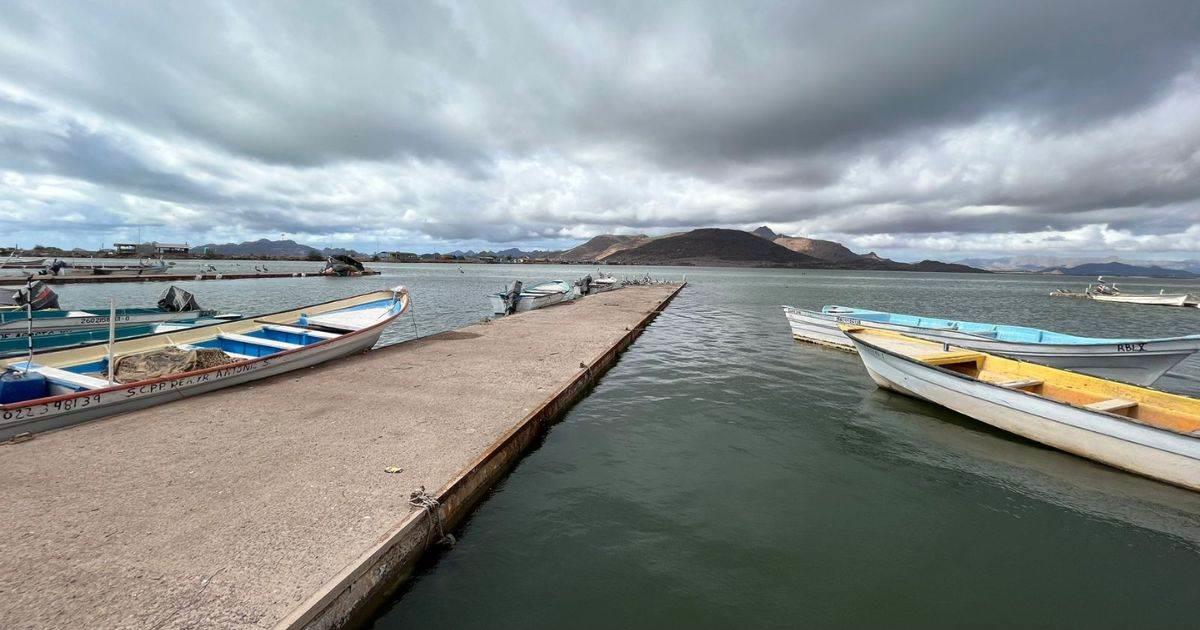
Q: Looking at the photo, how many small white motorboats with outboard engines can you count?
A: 2